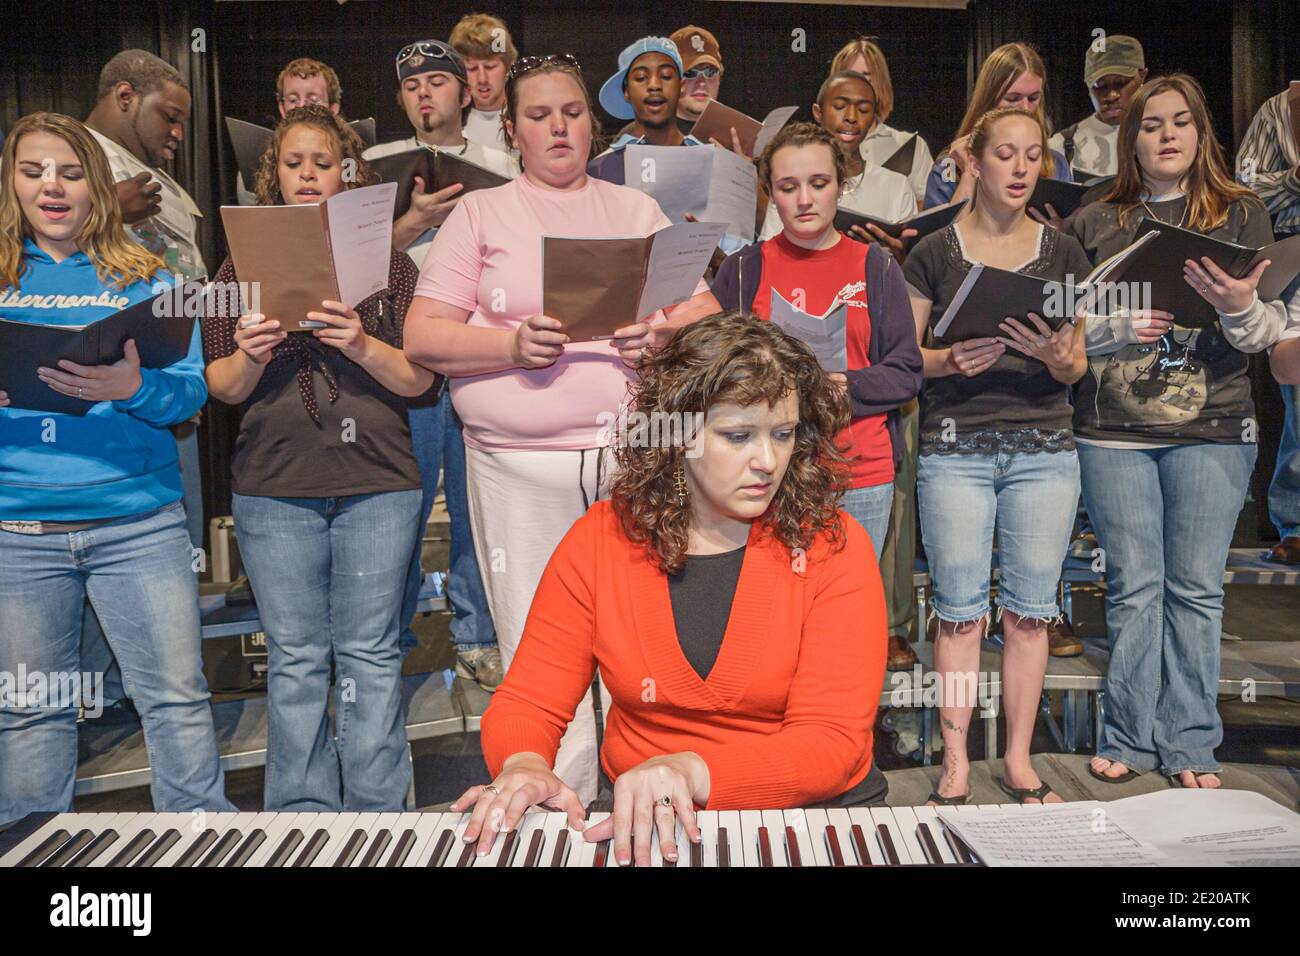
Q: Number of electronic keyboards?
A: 1